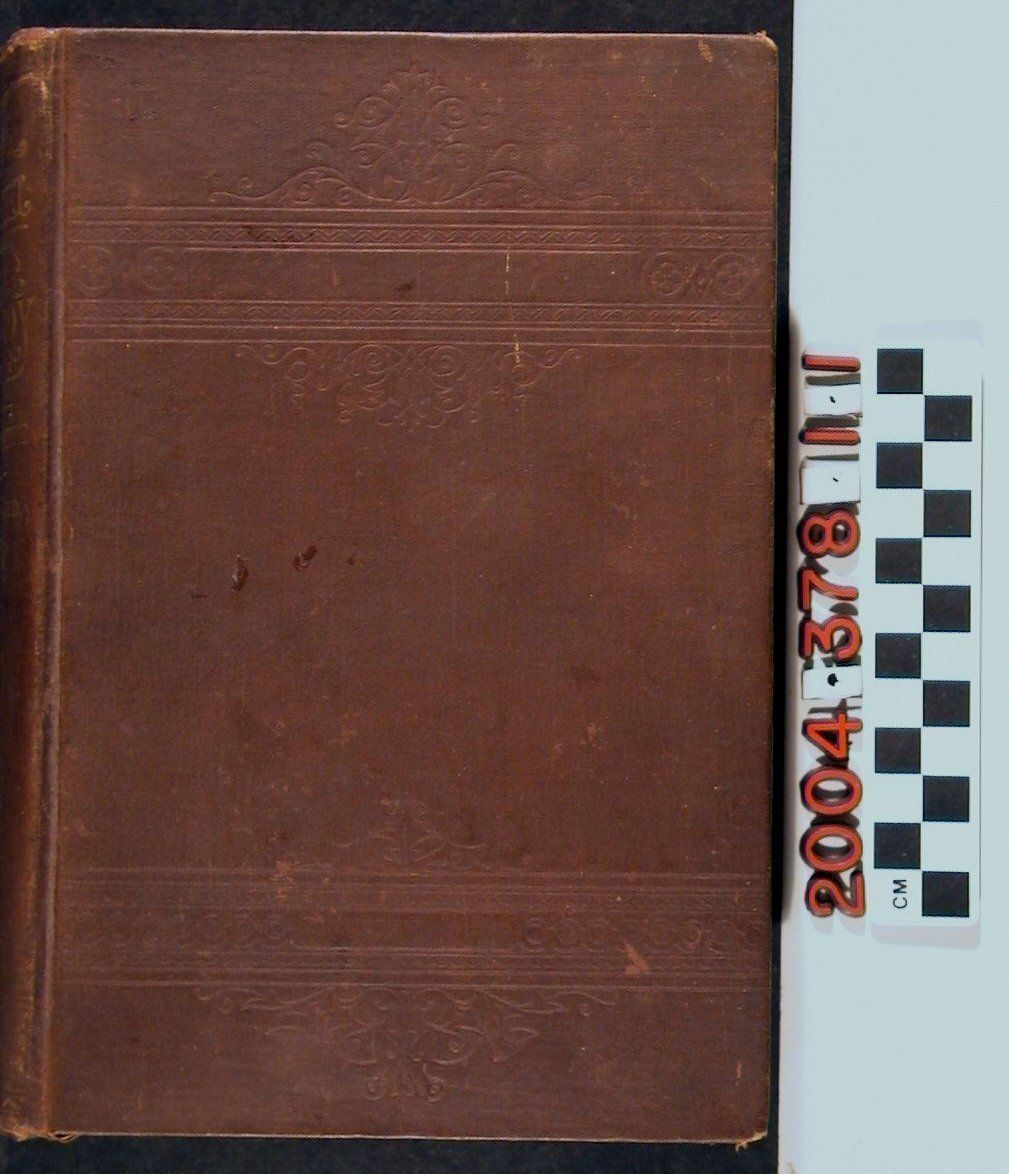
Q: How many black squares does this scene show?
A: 12